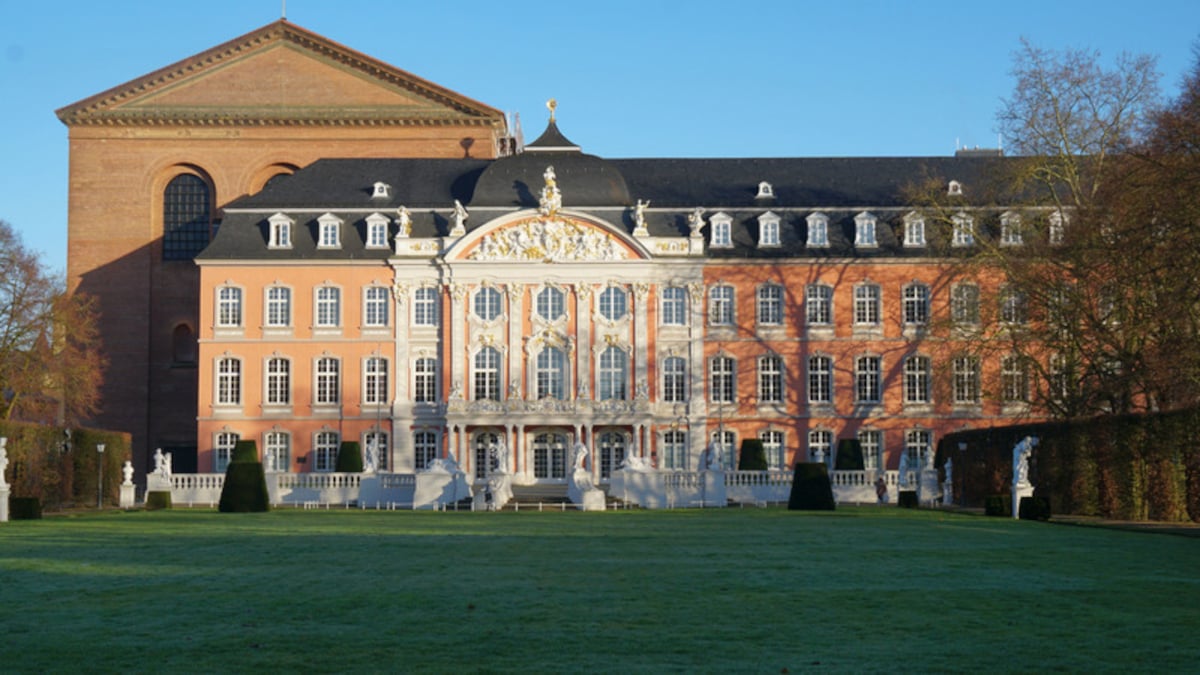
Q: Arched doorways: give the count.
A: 3